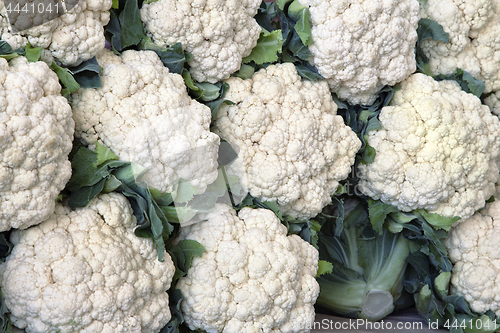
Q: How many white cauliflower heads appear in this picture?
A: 11